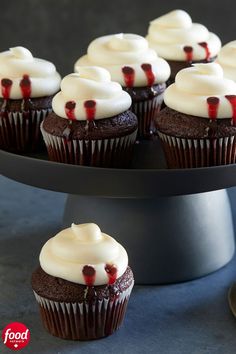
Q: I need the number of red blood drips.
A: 12